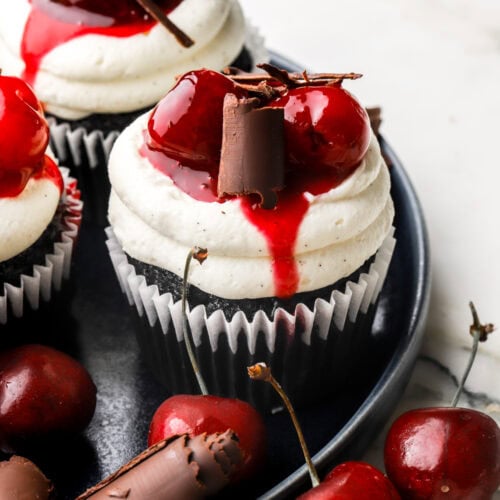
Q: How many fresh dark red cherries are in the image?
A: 4